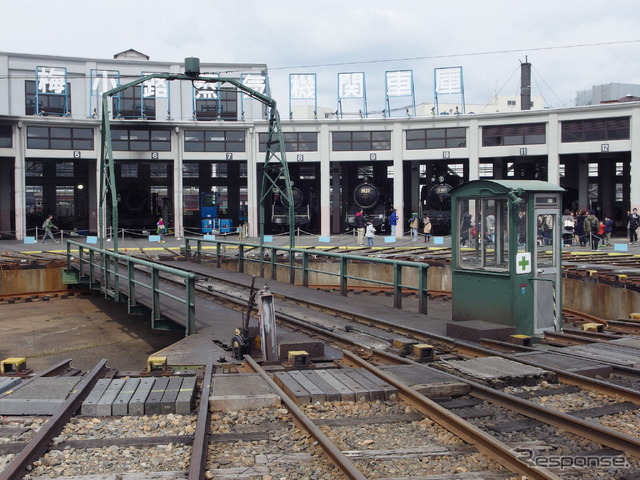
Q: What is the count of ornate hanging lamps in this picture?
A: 0